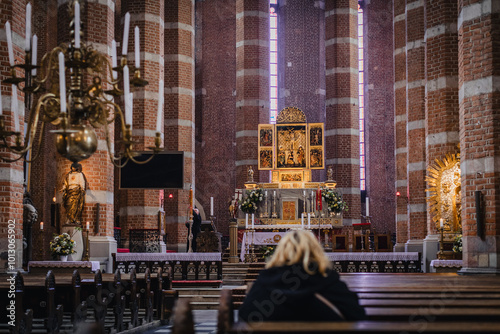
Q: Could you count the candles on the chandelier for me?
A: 13